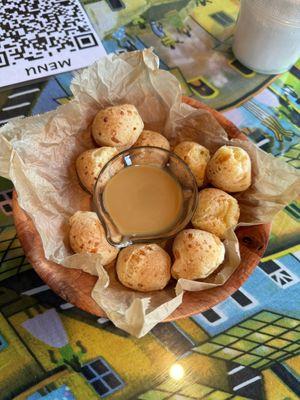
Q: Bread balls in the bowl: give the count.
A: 9